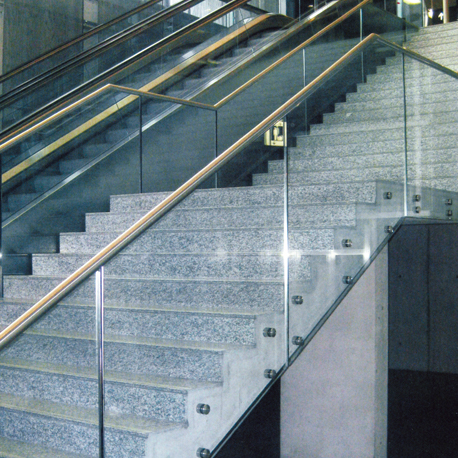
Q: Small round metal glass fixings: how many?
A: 14